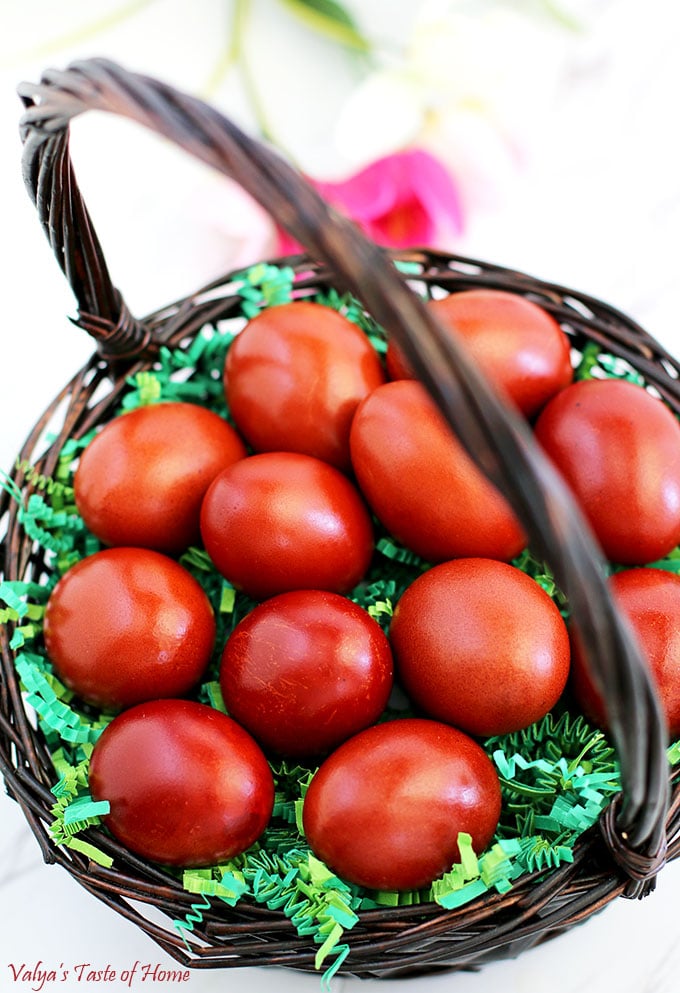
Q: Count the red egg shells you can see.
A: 12